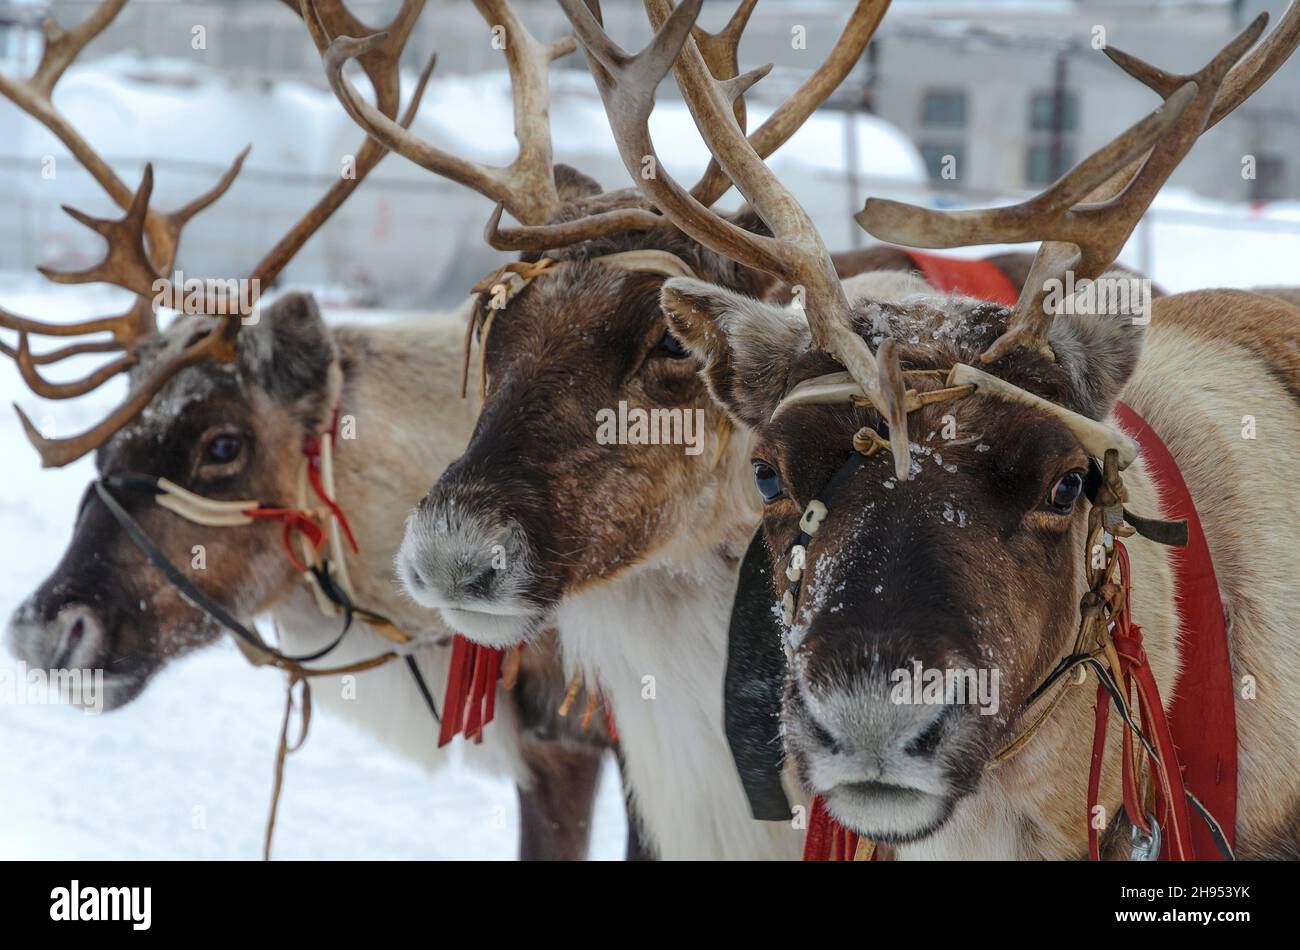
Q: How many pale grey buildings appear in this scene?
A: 1